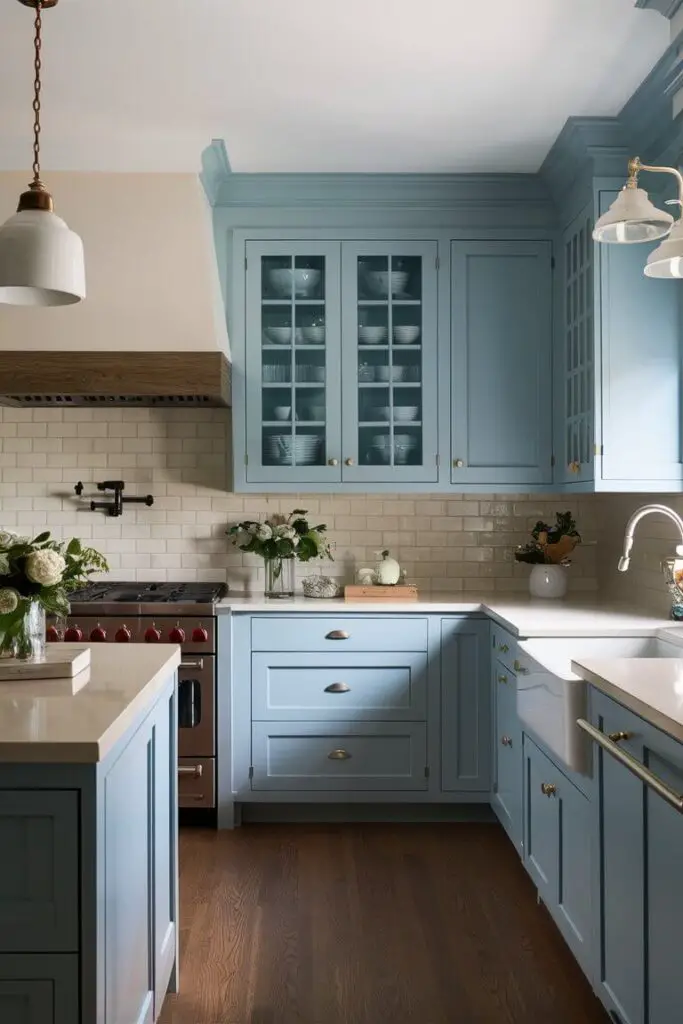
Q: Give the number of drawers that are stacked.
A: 3